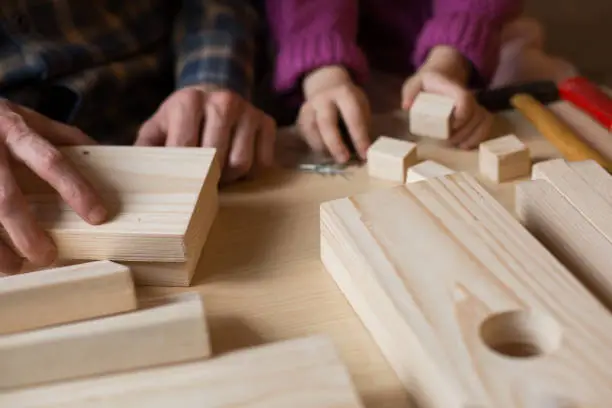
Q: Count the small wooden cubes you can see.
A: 4